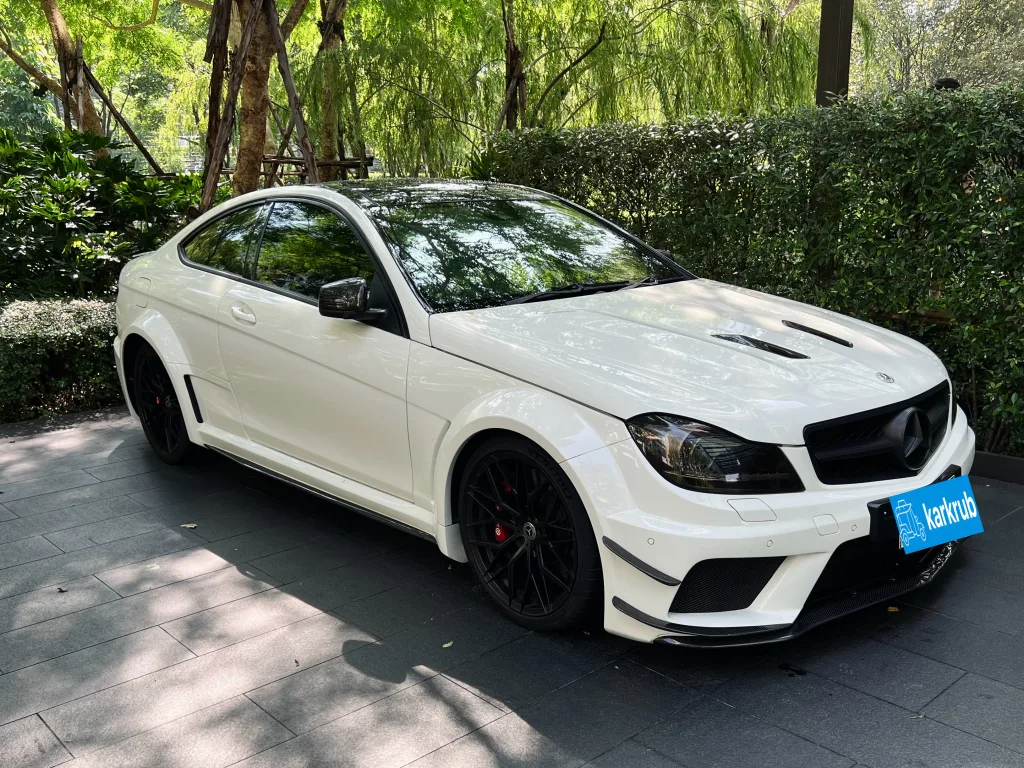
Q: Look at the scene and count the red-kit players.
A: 0